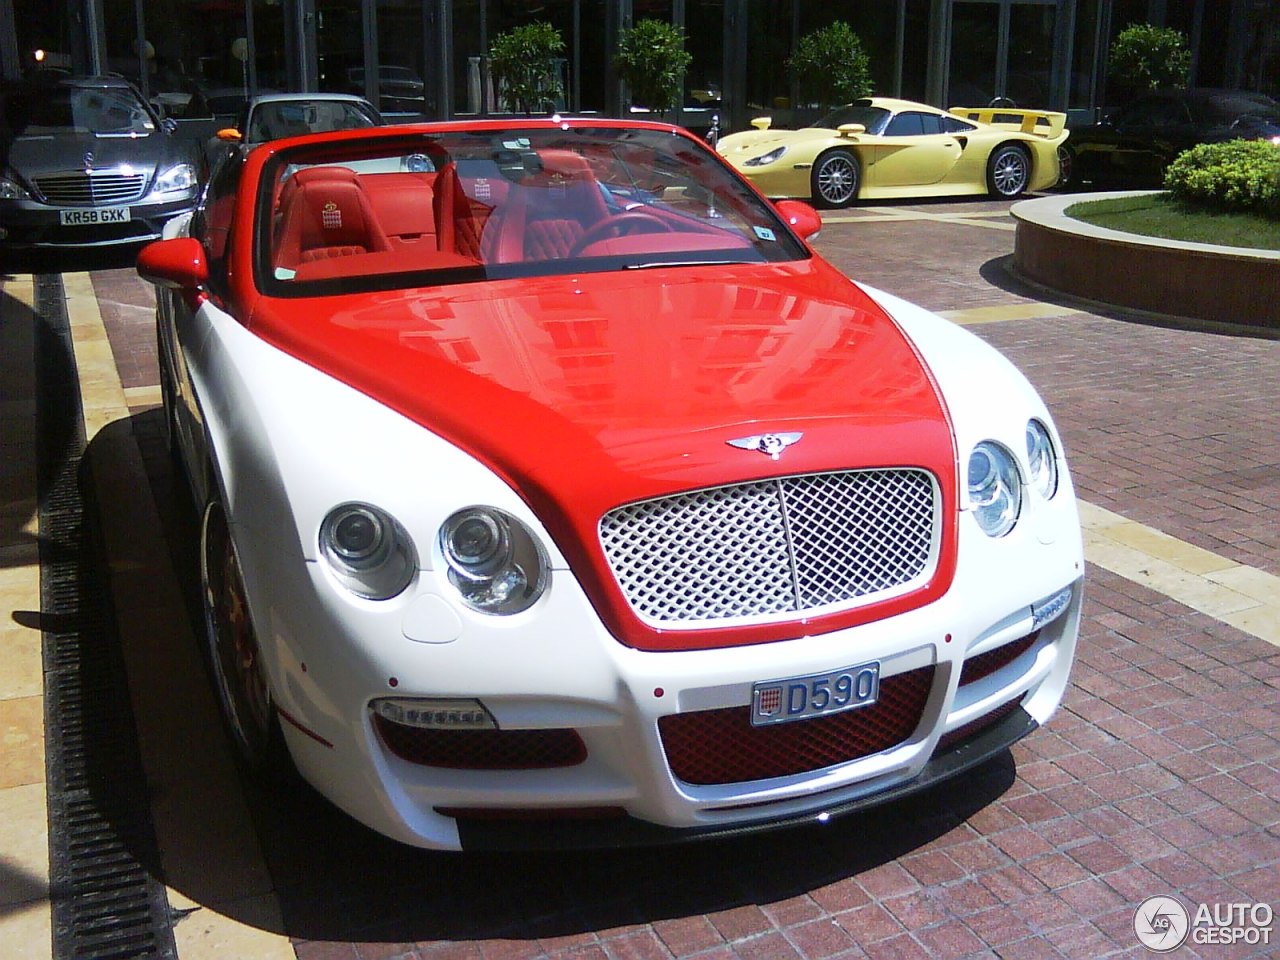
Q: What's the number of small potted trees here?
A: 4